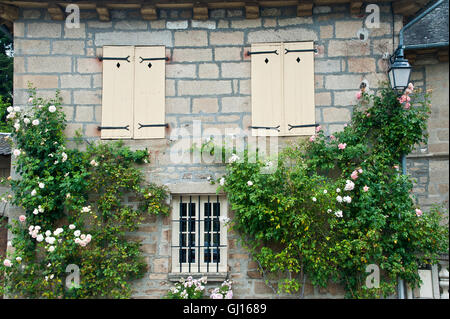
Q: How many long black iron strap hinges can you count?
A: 8